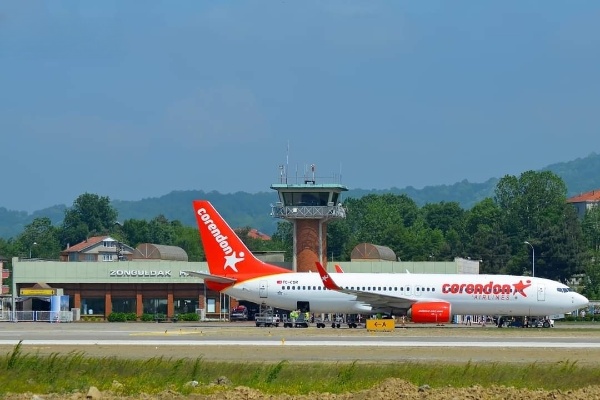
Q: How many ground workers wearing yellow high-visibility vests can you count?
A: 2